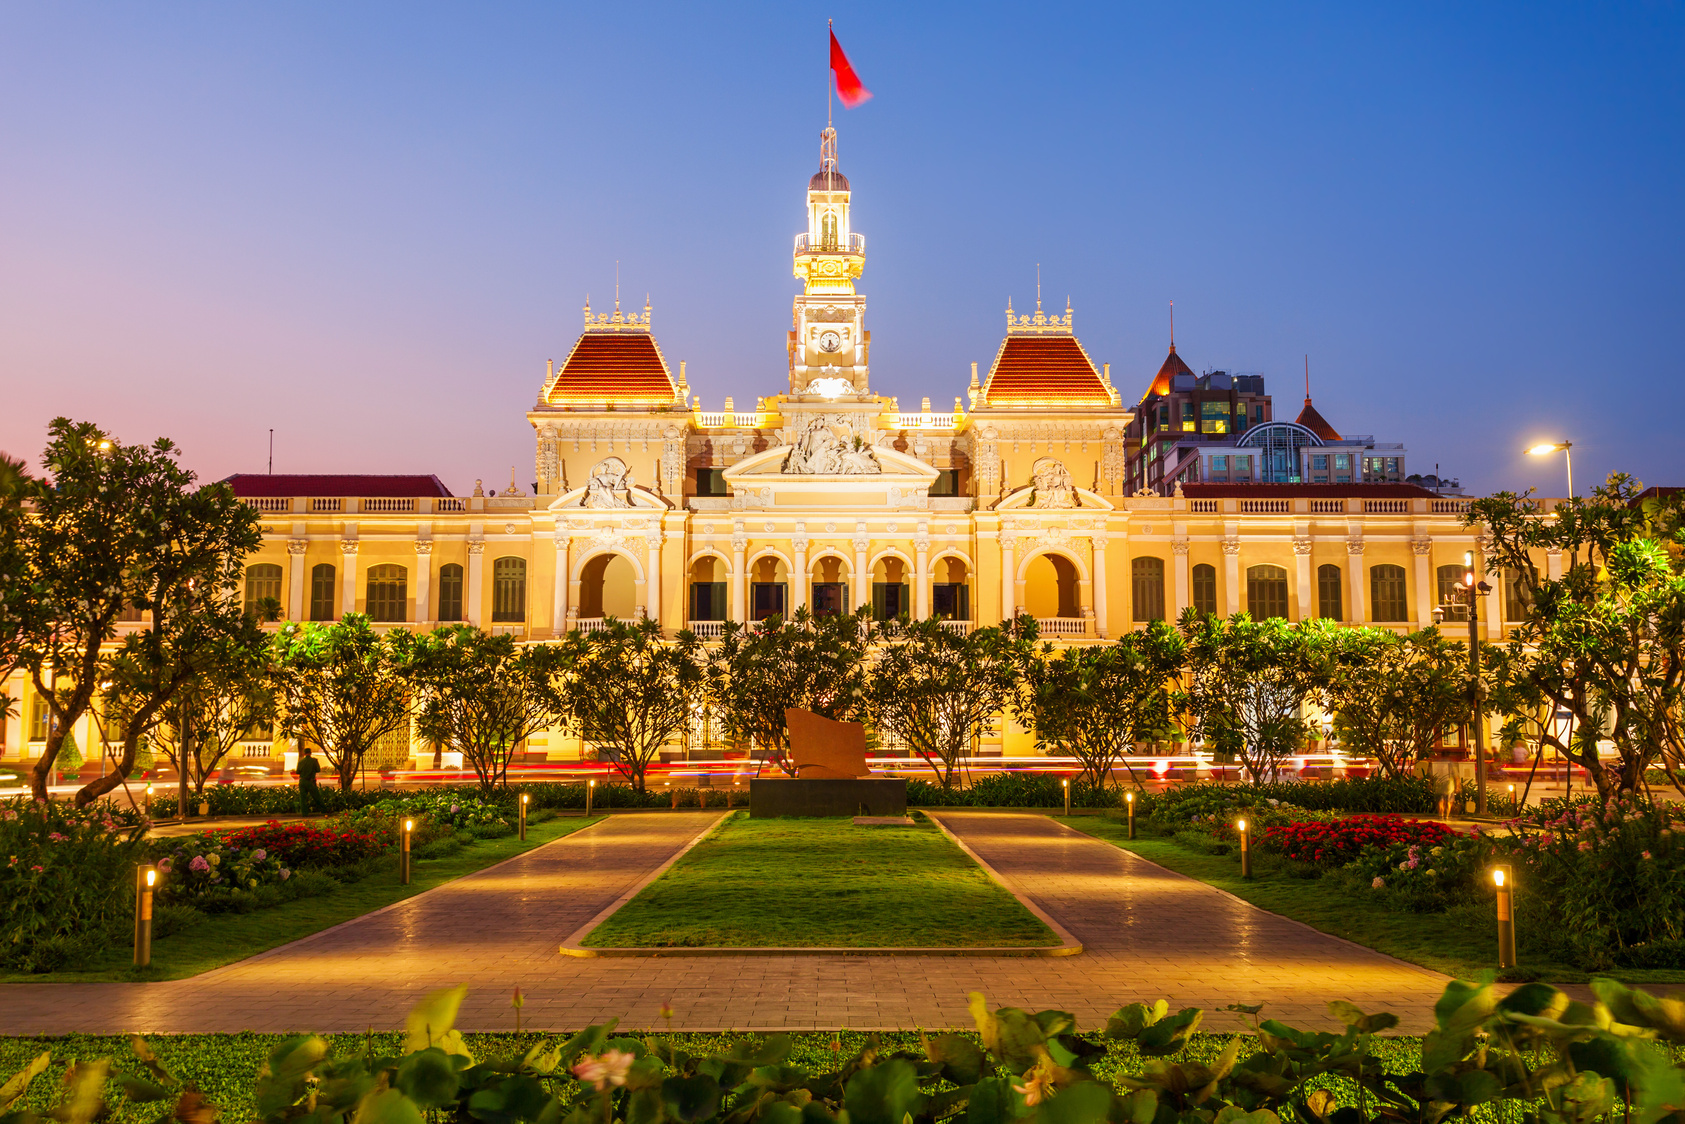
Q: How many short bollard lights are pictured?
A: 10